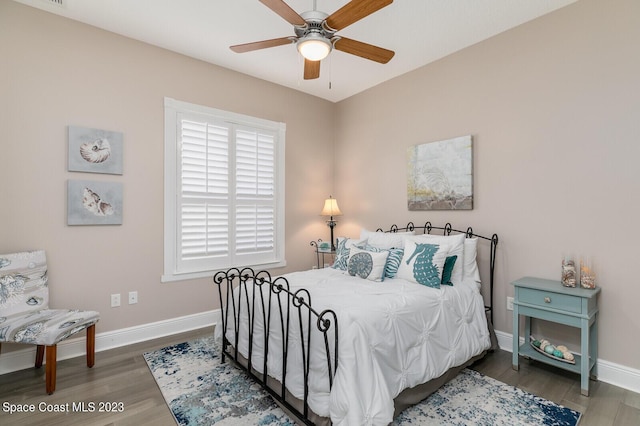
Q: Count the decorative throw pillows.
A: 5